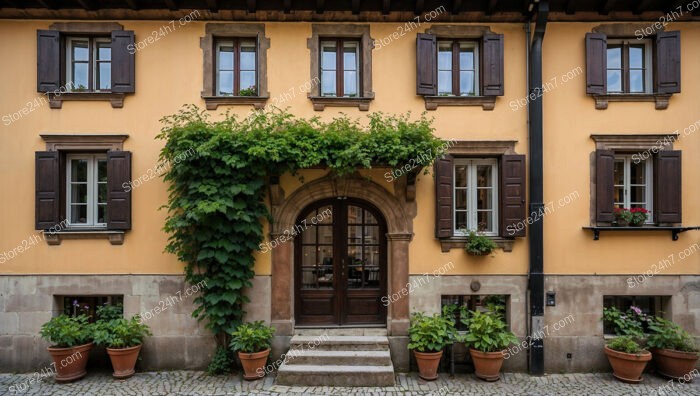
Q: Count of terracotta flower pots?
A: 7